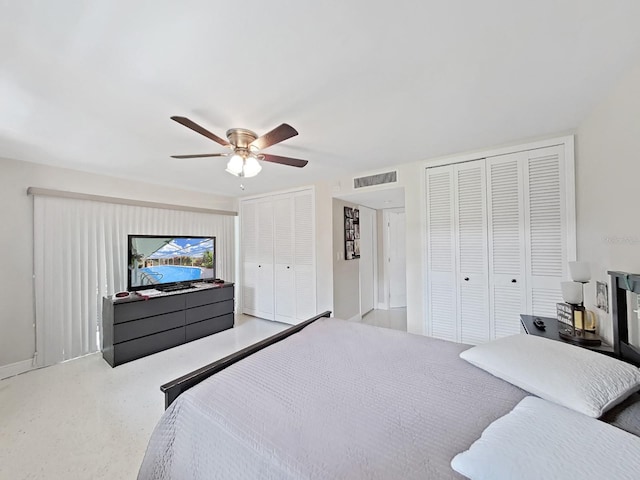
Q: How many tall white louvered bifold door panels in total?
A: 8